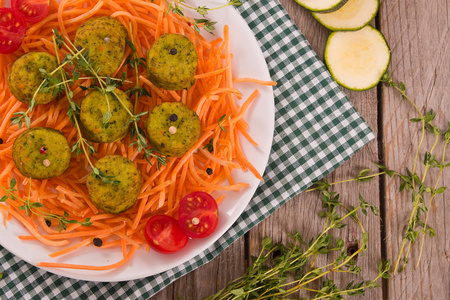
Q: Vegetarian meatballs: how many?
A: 7